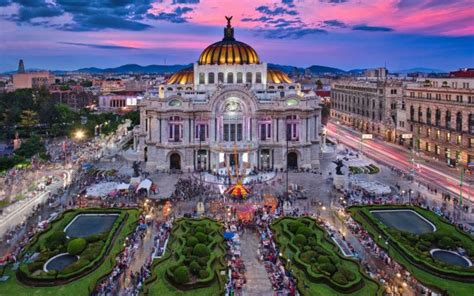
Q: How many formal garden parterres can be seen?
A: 4